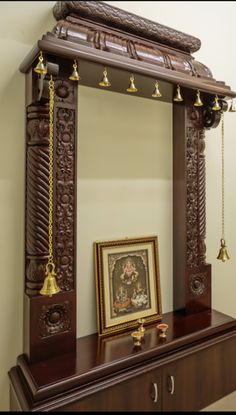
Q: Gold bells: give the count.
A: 11